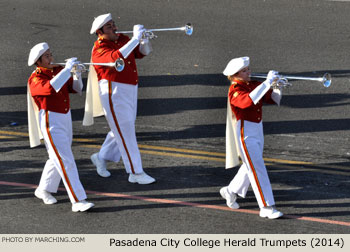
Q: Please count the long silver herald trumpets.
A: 3